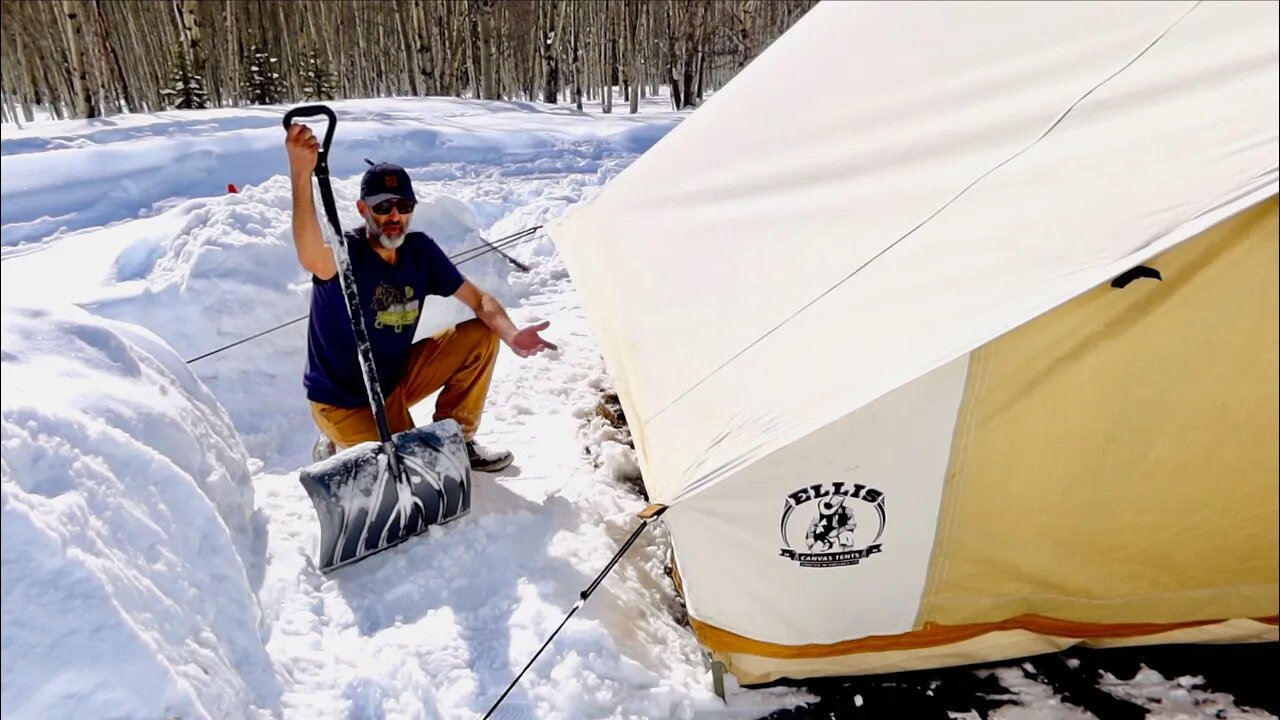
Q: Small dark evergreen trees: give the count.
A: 3